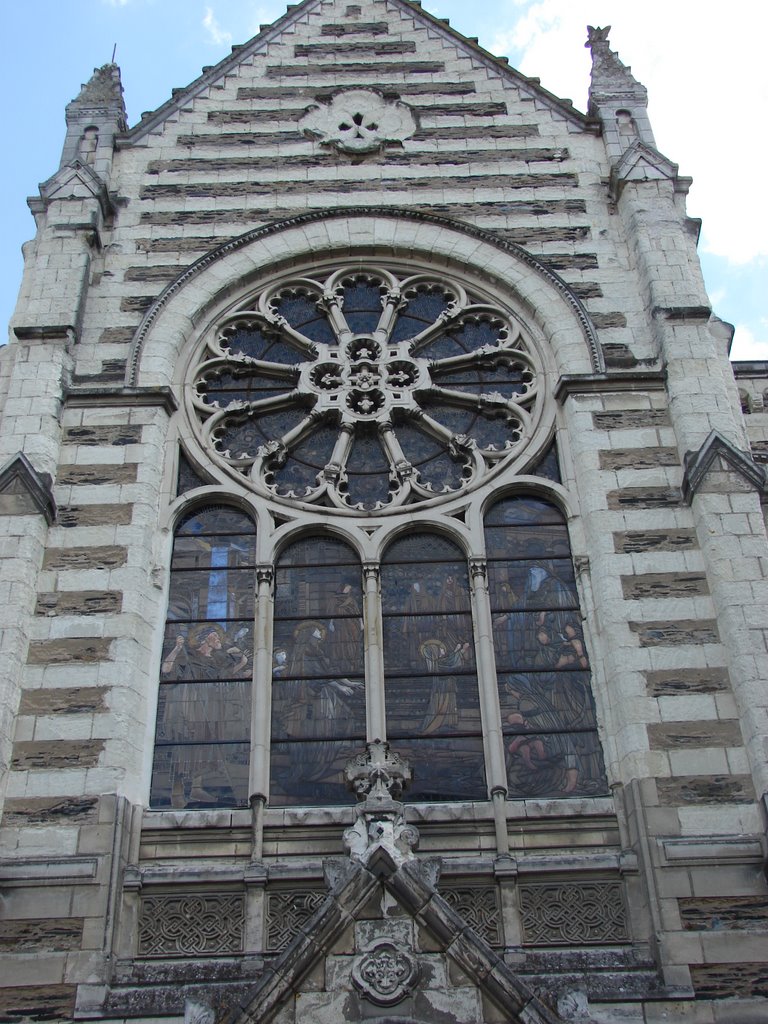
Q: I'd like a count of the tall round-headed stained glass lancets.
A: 4